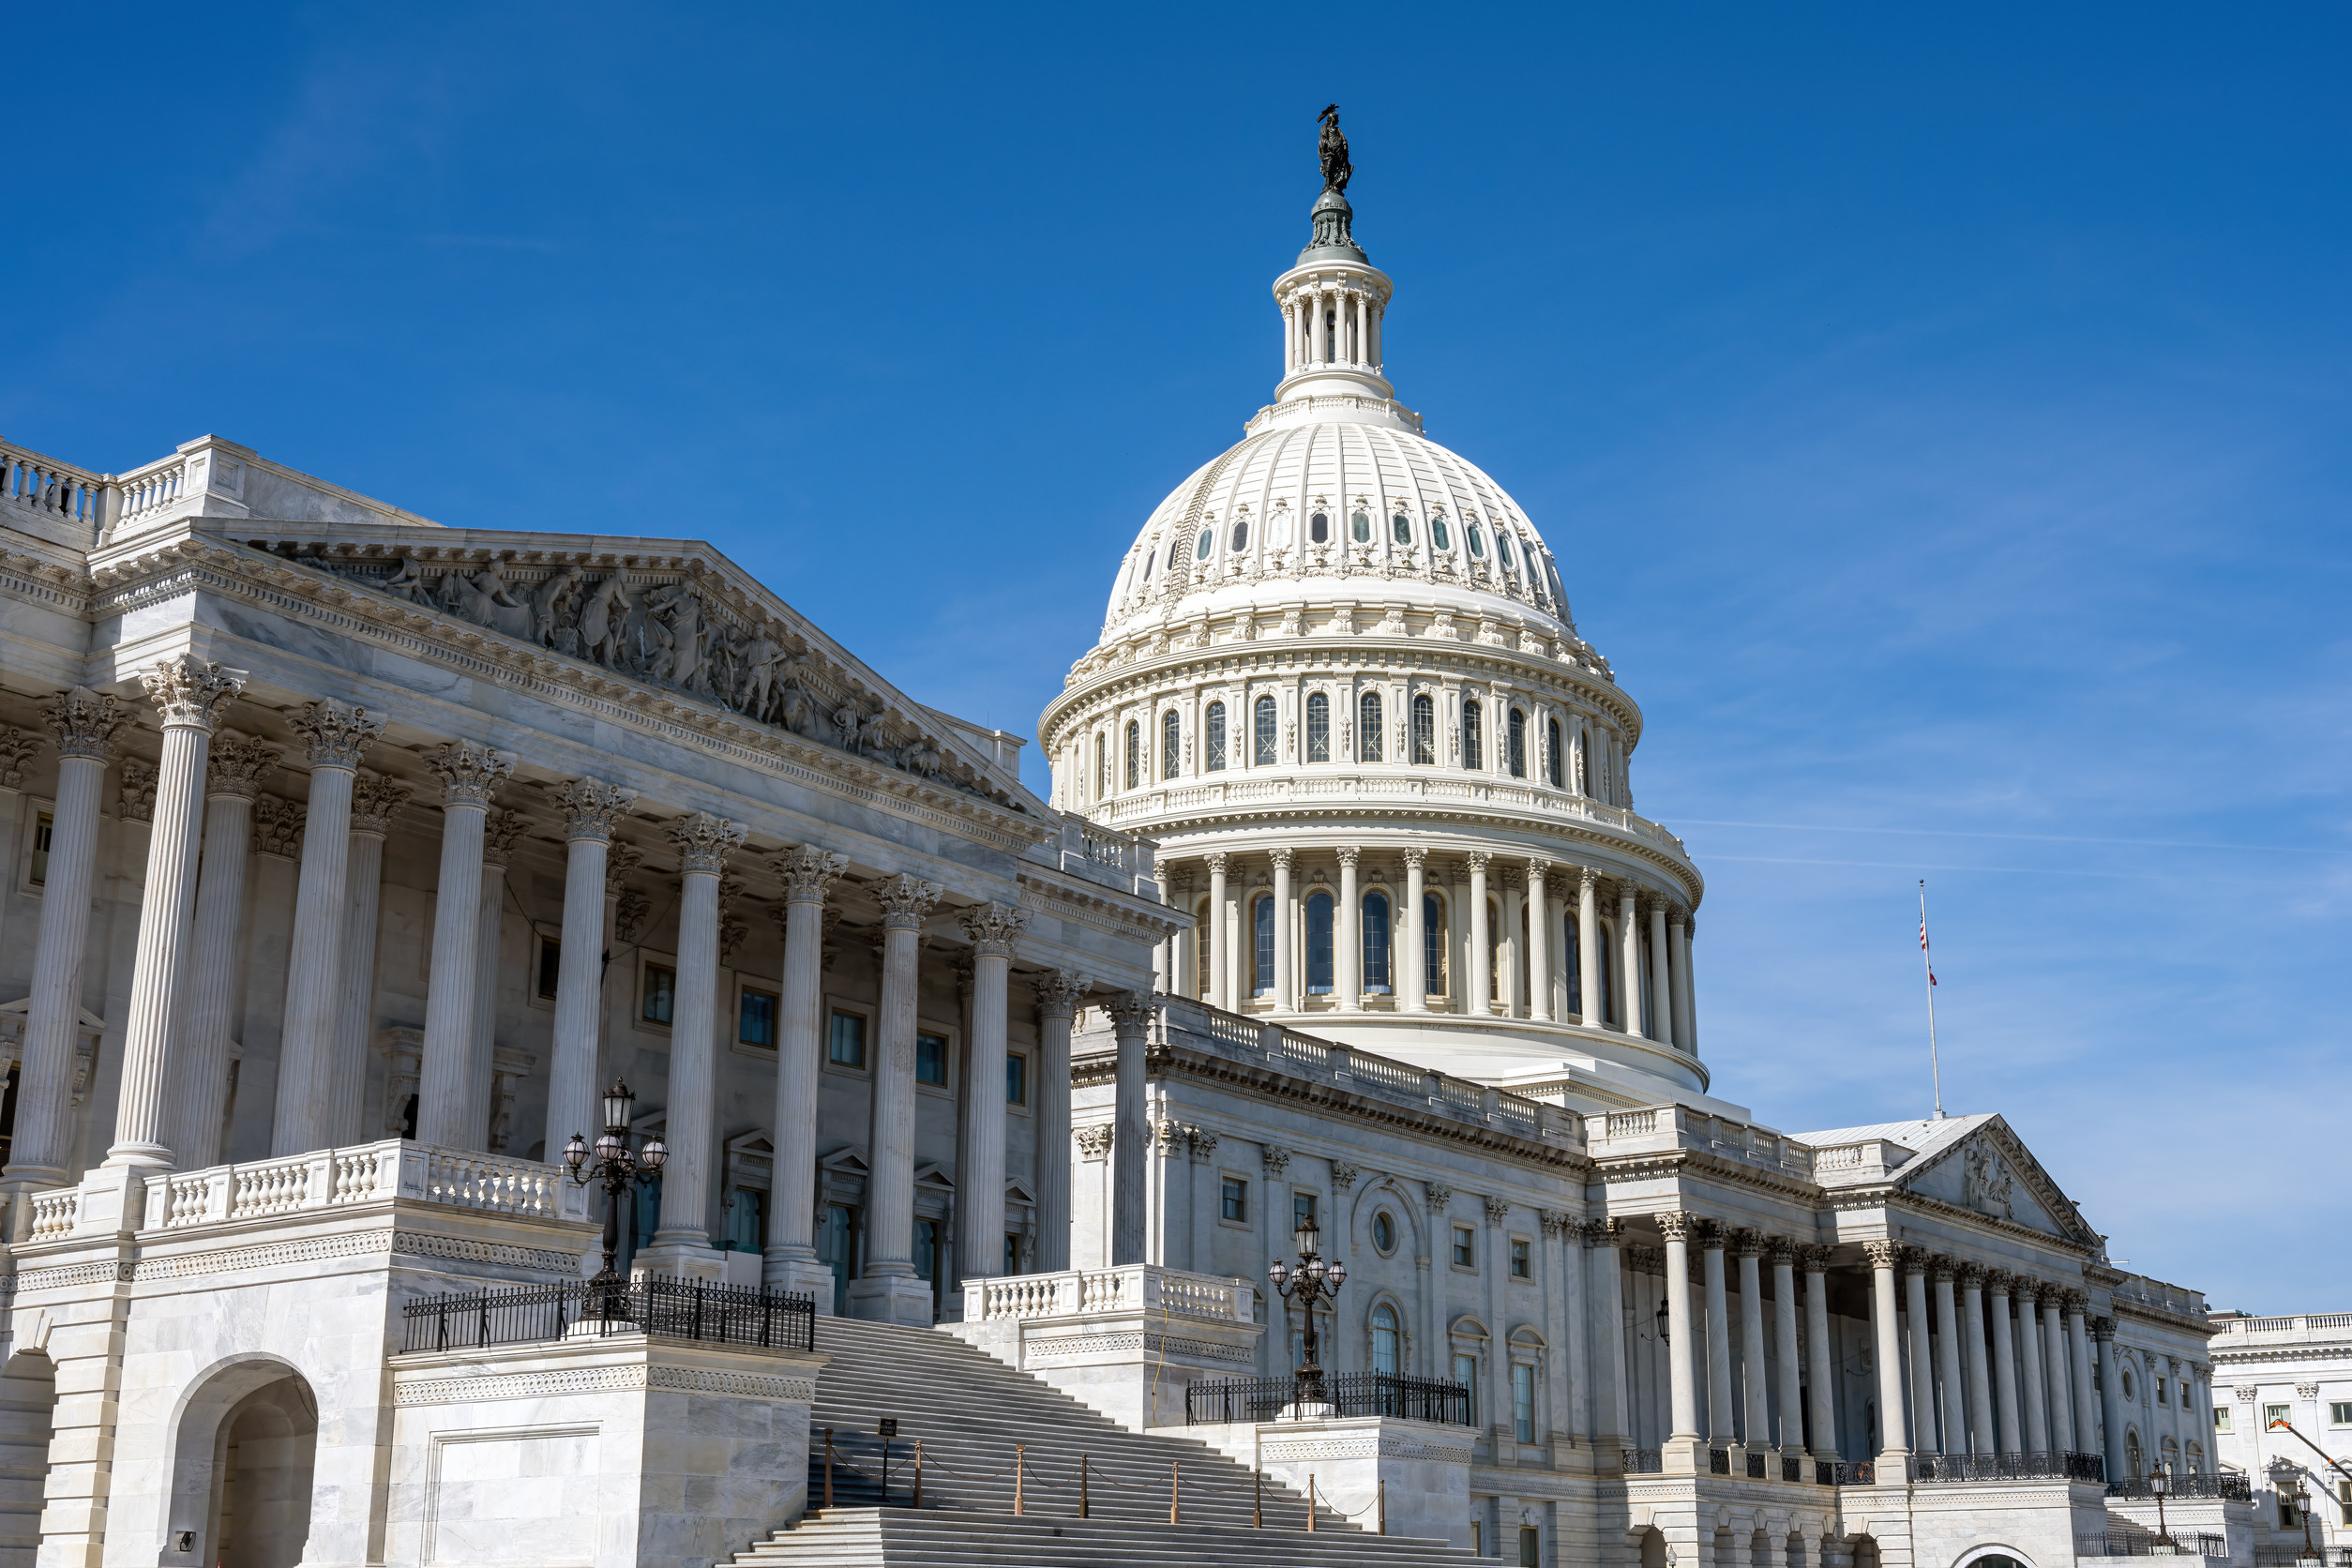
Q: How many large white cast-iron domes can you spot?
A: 1